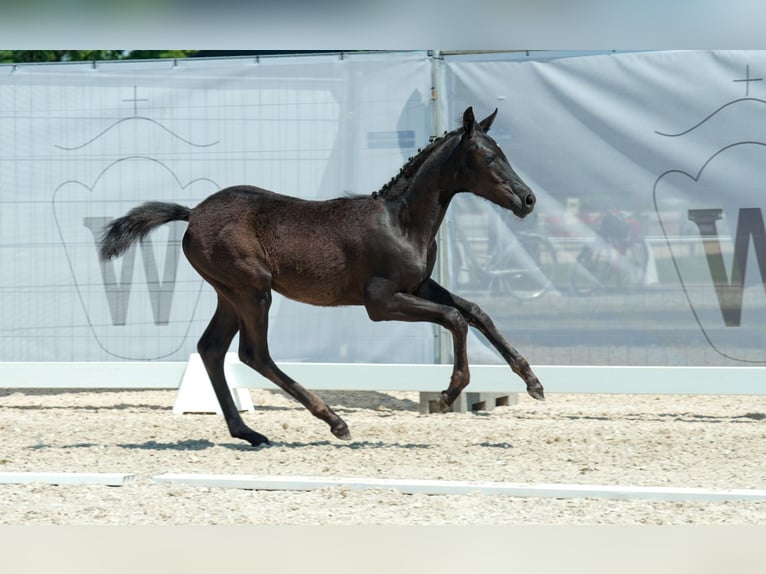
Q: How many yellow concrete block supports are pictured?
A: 0